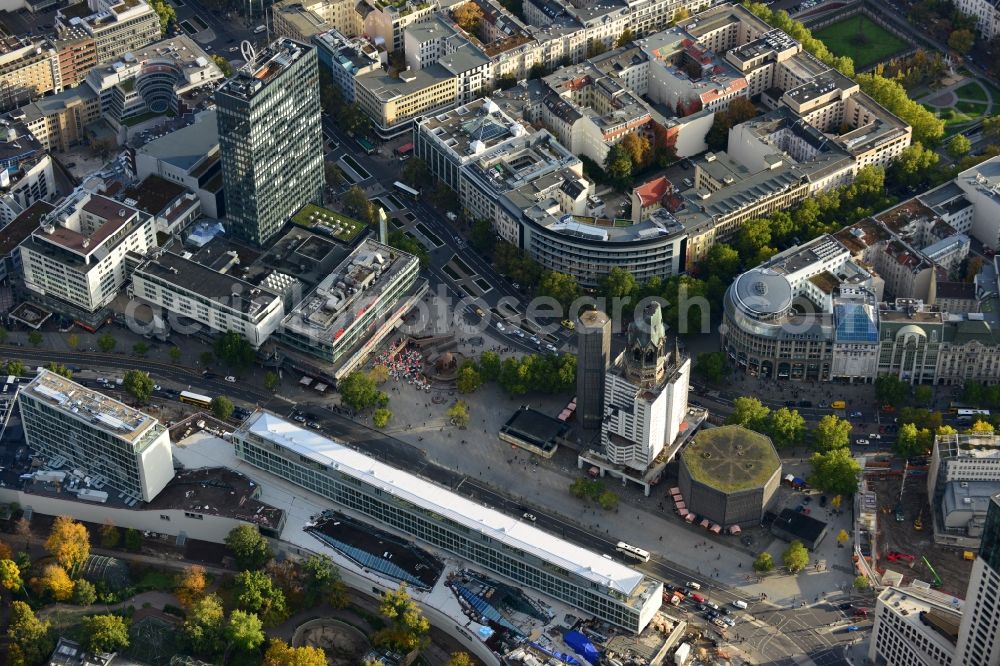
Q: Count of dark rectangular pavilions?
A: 2